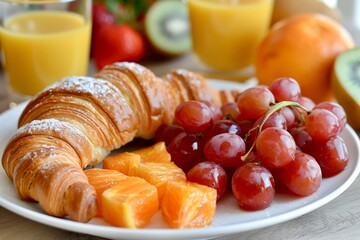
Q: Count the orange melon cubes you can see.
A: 6